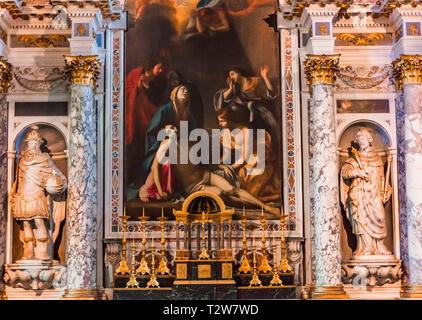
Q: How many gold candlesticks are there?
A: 10